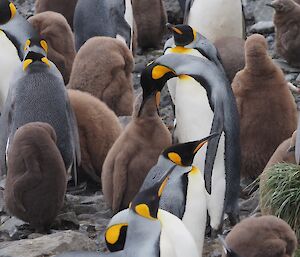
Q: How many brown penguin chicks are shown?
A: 12